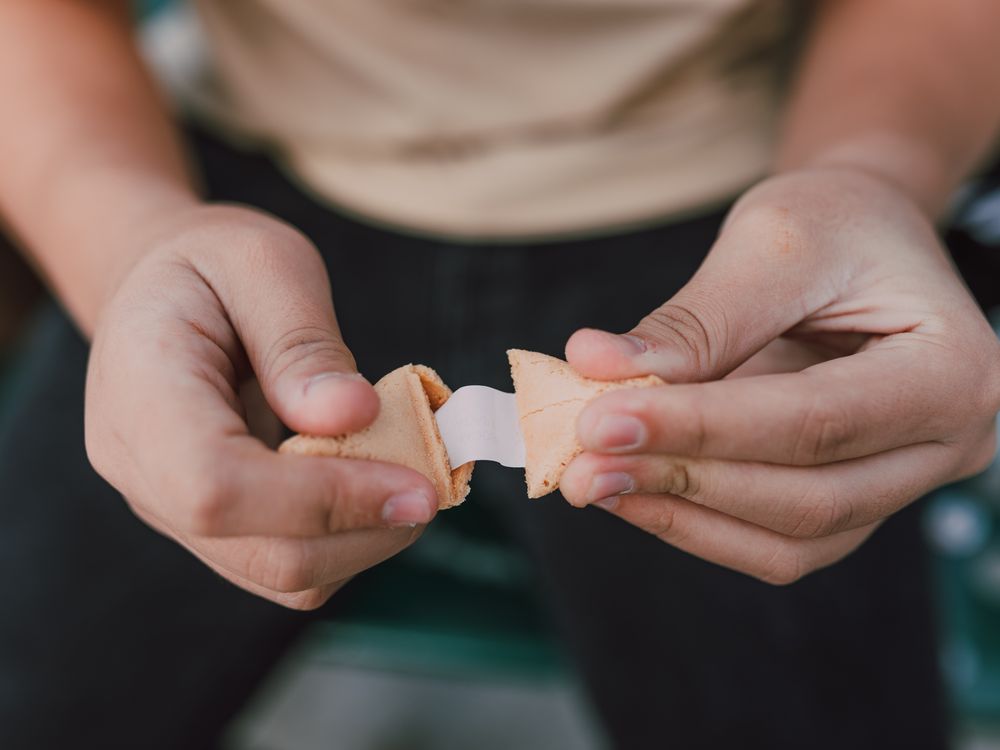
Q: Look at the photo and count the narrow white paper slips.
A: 1